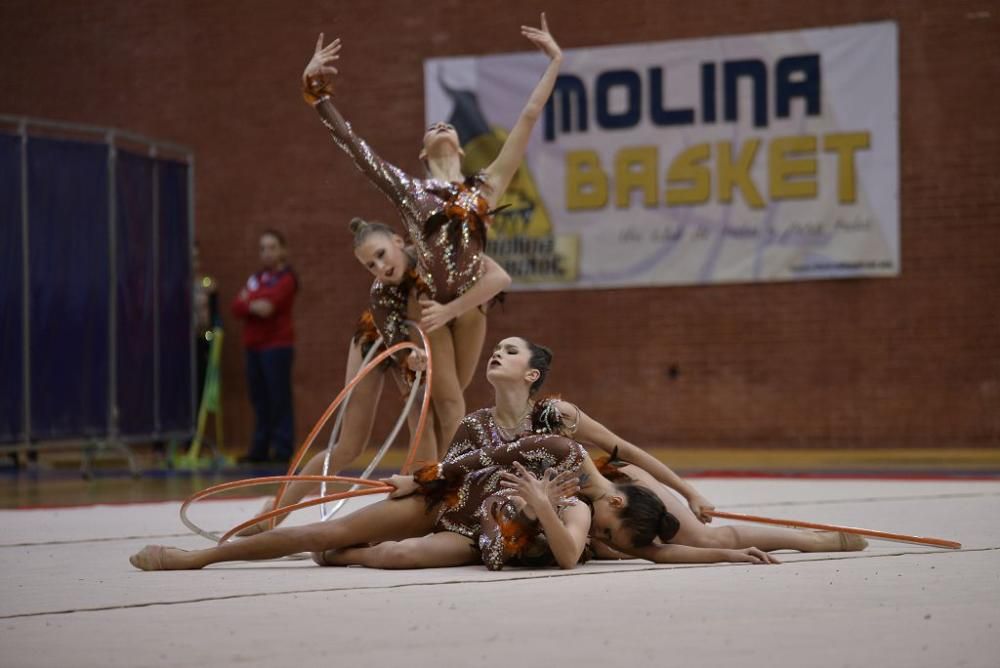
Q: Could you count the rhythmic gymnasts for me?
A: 5